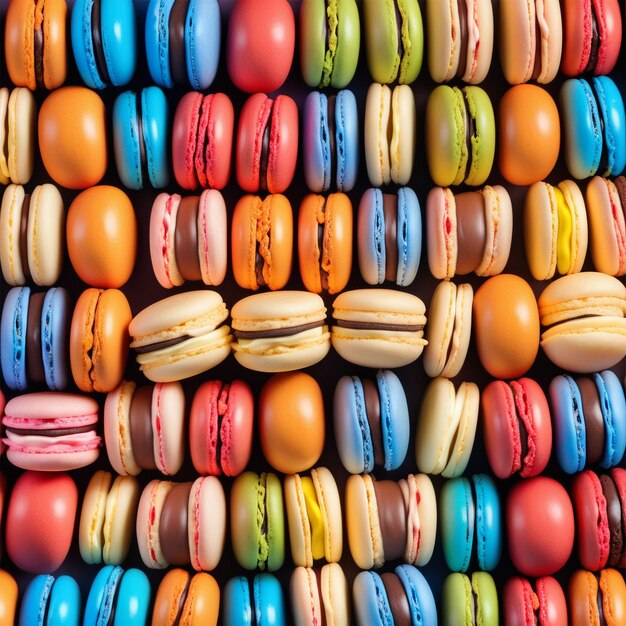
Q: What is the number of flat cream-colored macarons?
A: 4